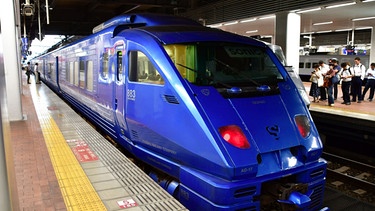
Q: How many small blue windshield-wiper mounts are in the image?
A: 2